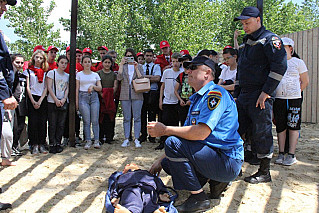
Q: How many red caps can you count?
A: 10